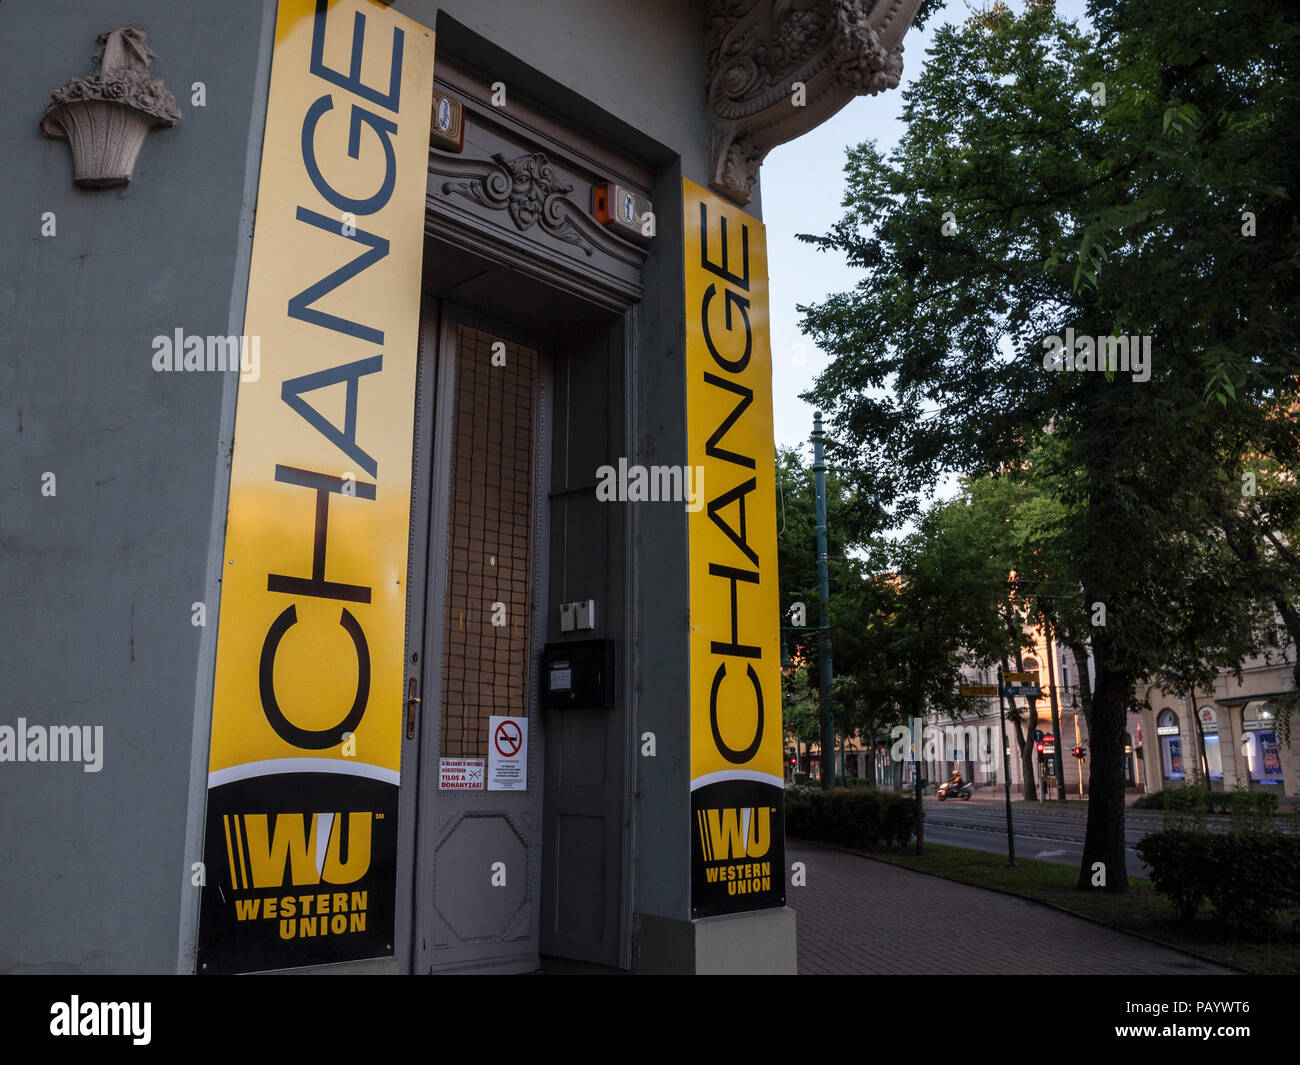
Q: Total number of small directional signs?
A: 3